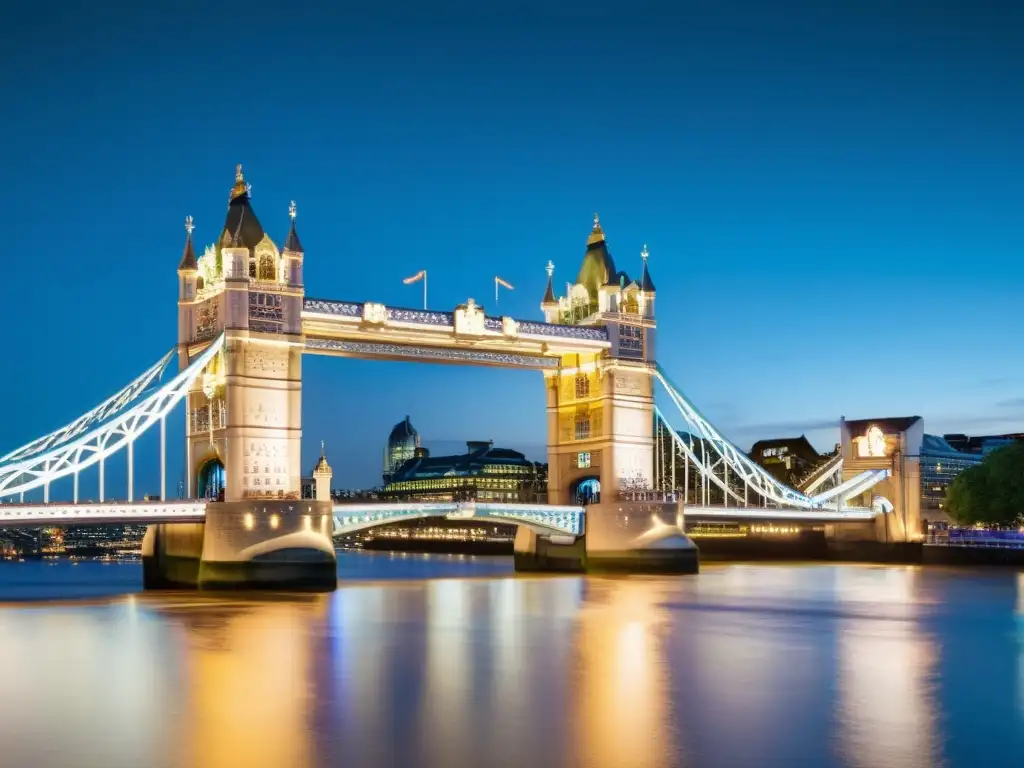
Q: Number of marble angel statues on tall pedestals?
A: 0